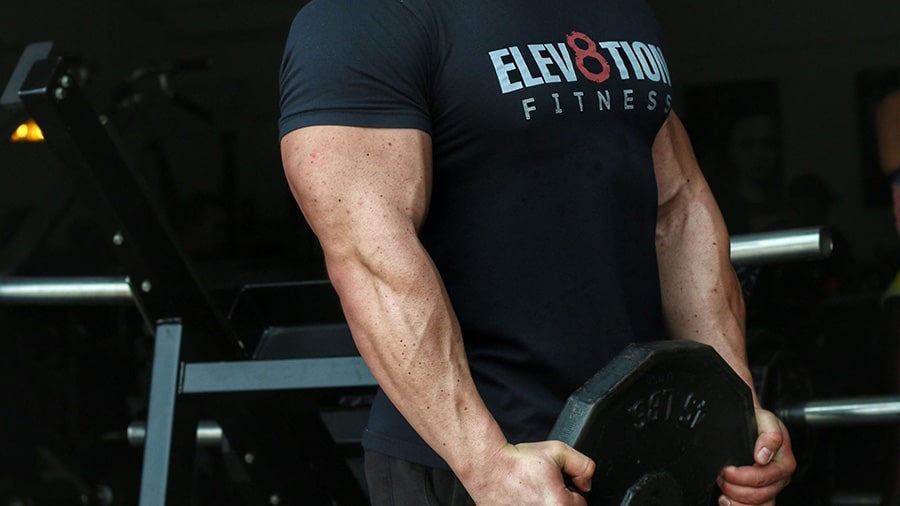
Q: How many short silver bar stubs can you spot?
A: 2